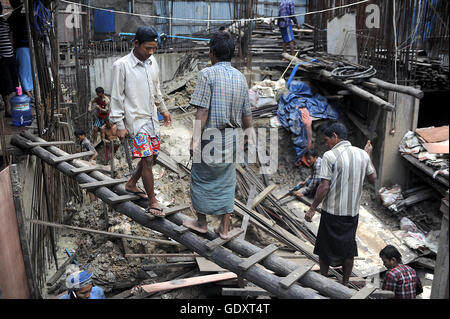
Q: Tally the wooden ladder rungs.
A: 11